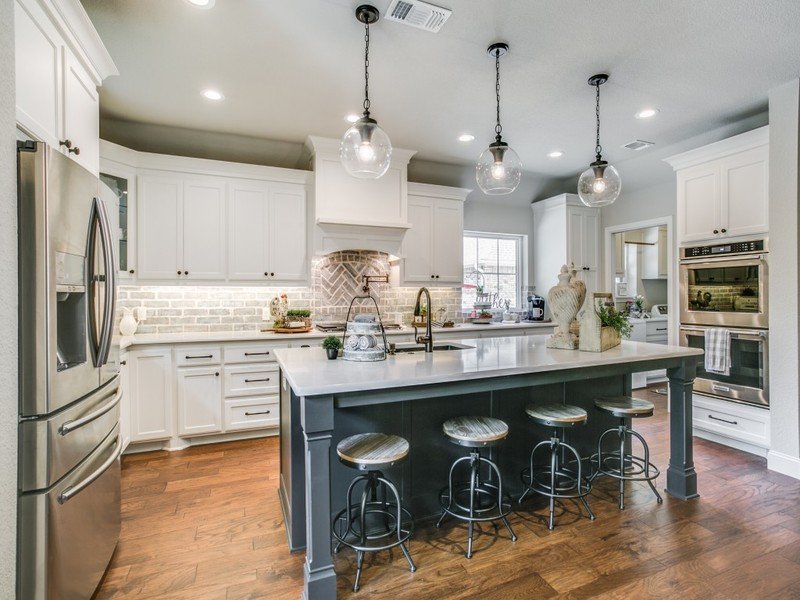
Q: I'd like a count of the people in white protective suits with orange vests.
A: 0